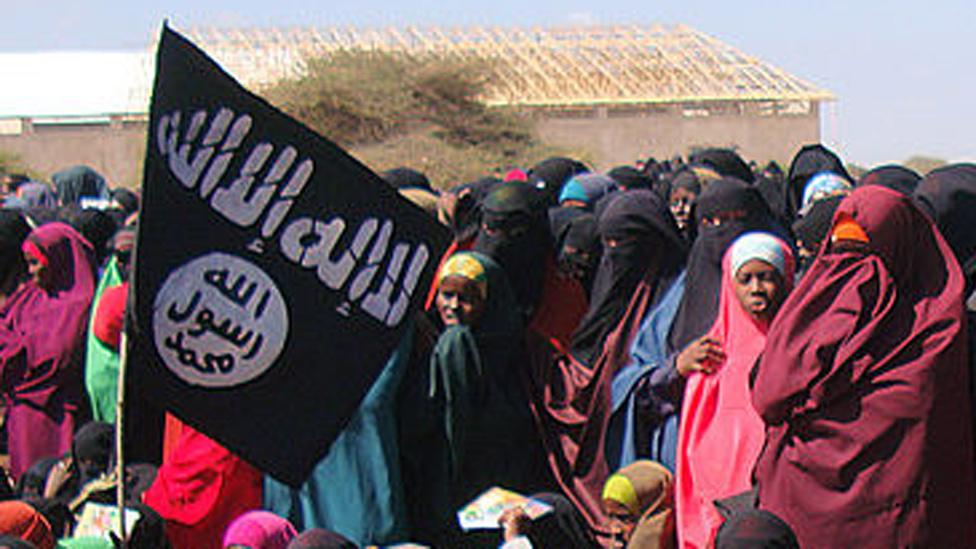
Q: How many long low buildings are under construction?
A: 1